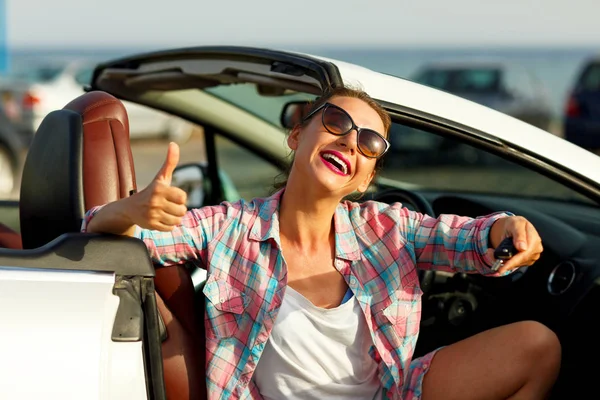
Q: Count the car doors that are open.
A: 1